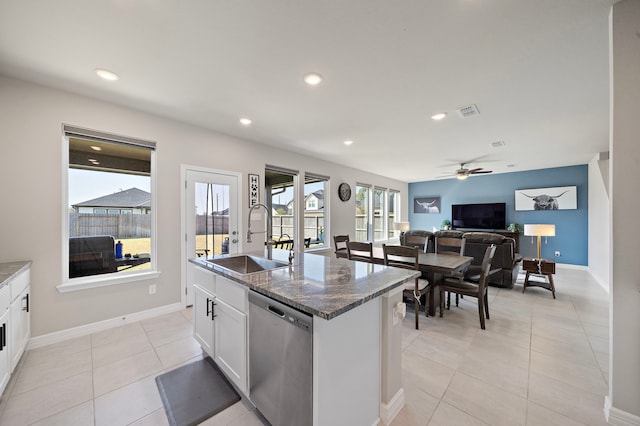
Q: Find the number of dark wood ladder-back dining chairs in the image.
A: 6